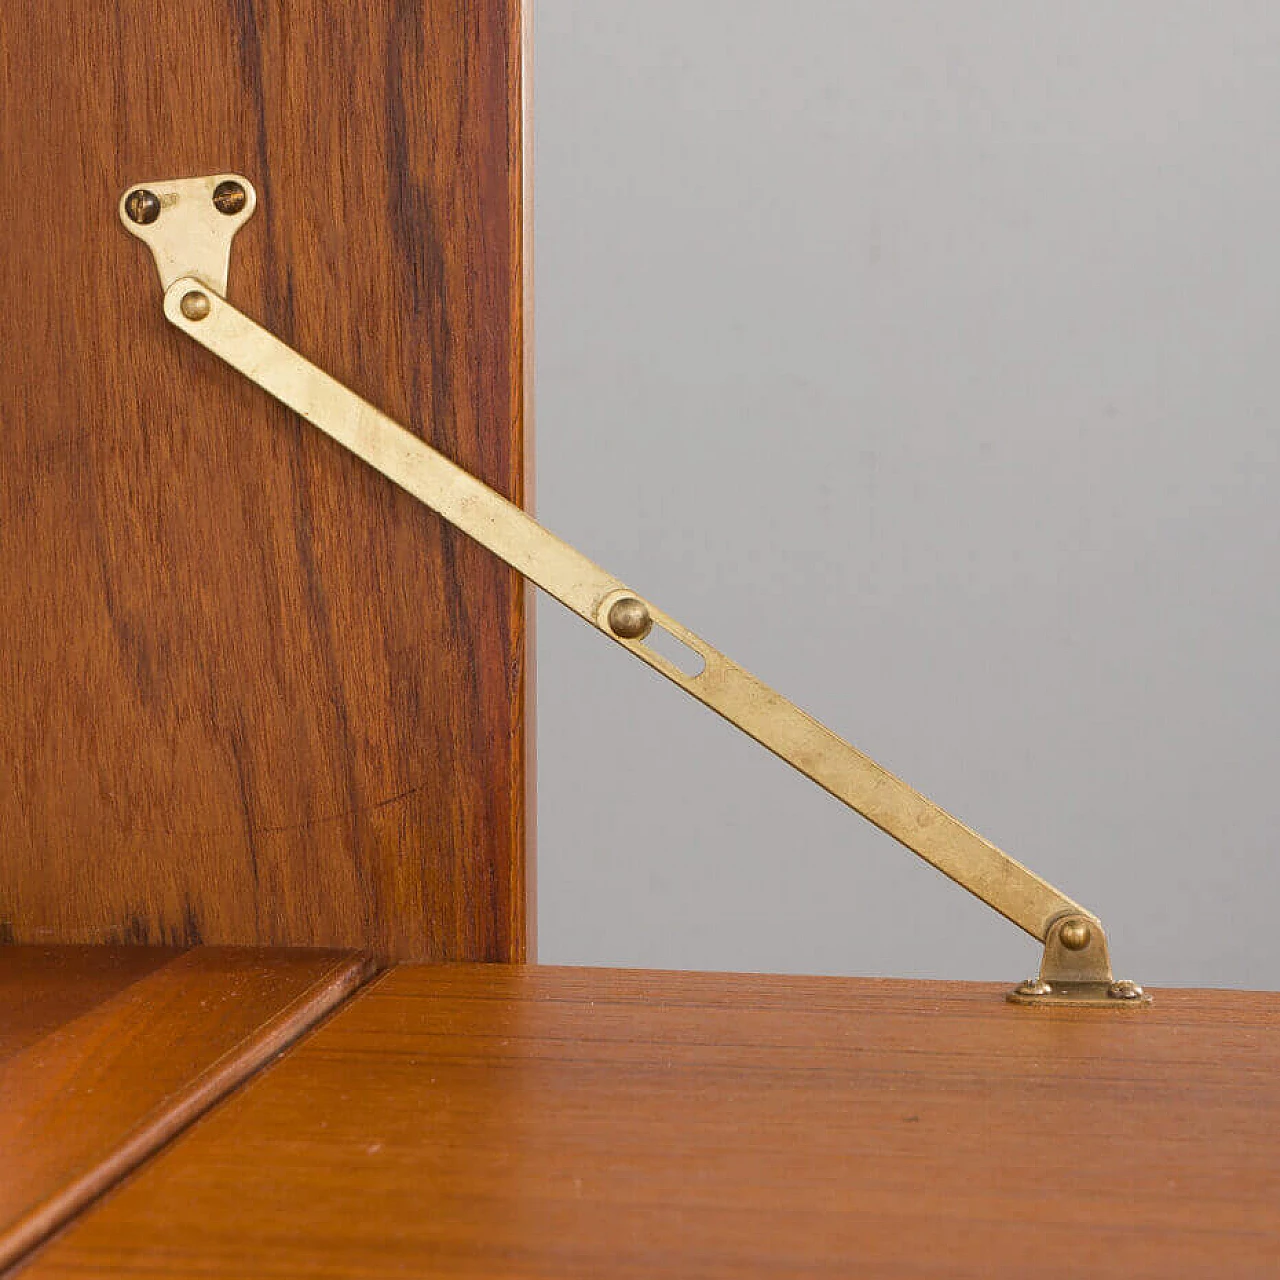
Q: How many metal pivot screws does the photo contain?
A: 3